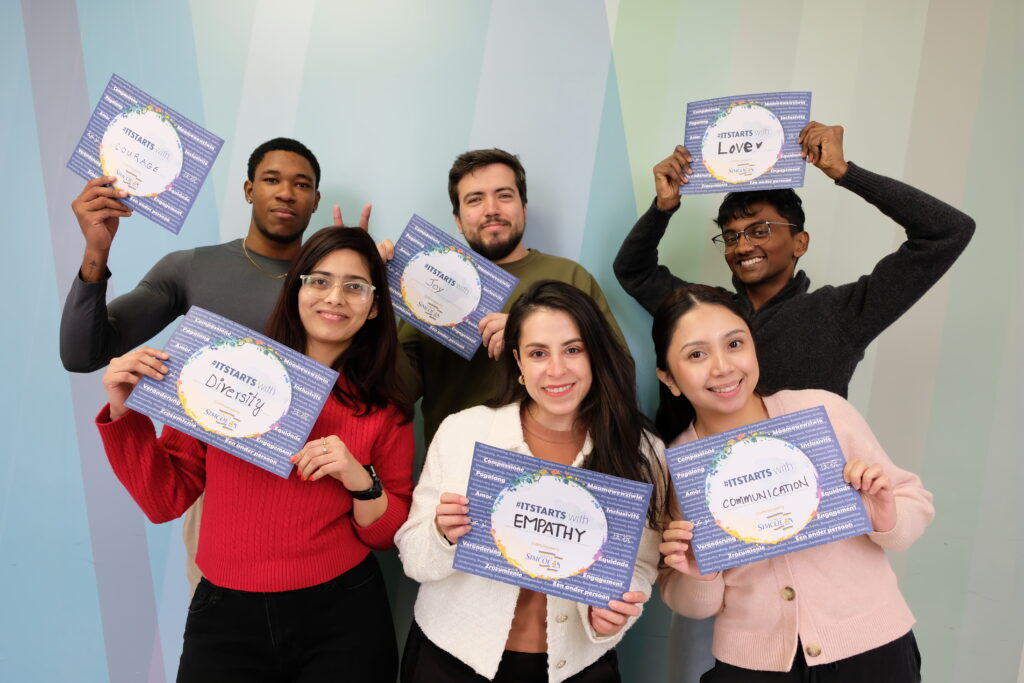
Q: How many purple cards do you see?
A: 6